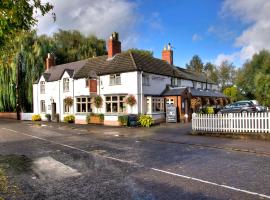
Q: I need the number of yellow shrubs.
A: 3